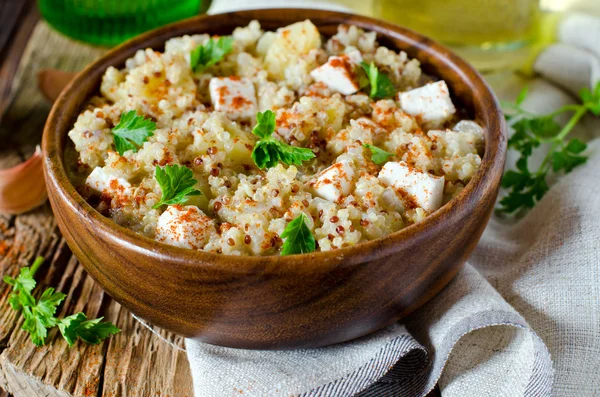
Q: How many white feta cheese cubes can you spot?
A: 7